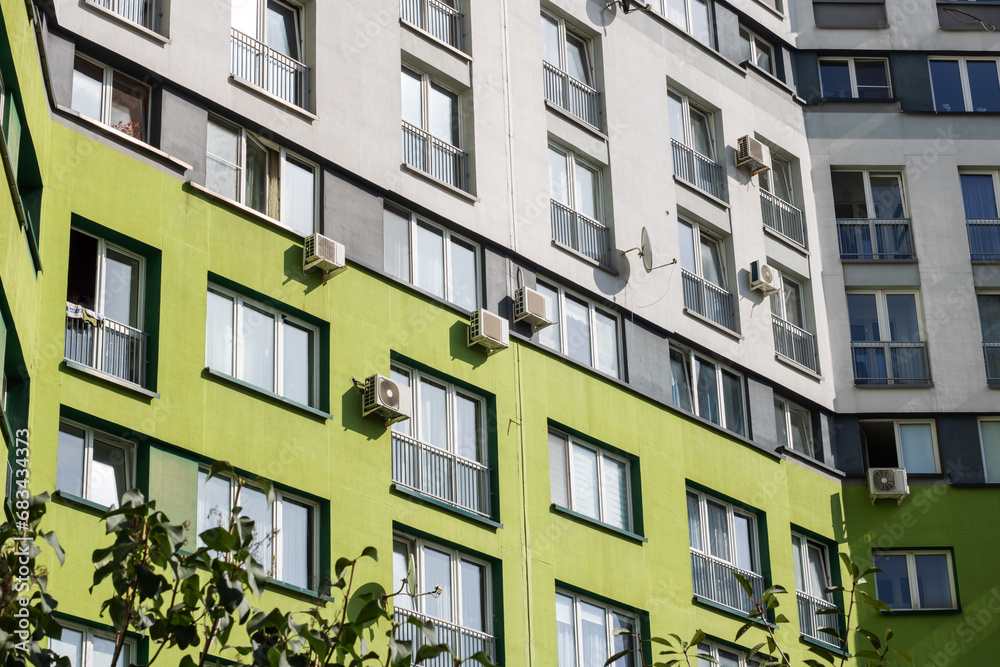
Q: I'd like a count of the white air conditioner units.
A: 7